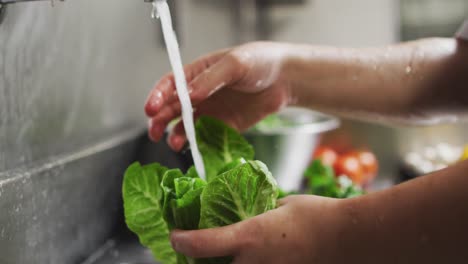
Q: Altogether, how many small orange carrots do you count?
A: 0